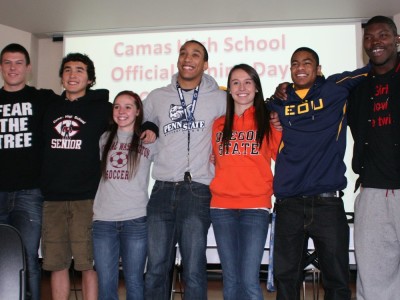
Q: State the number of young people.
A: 7